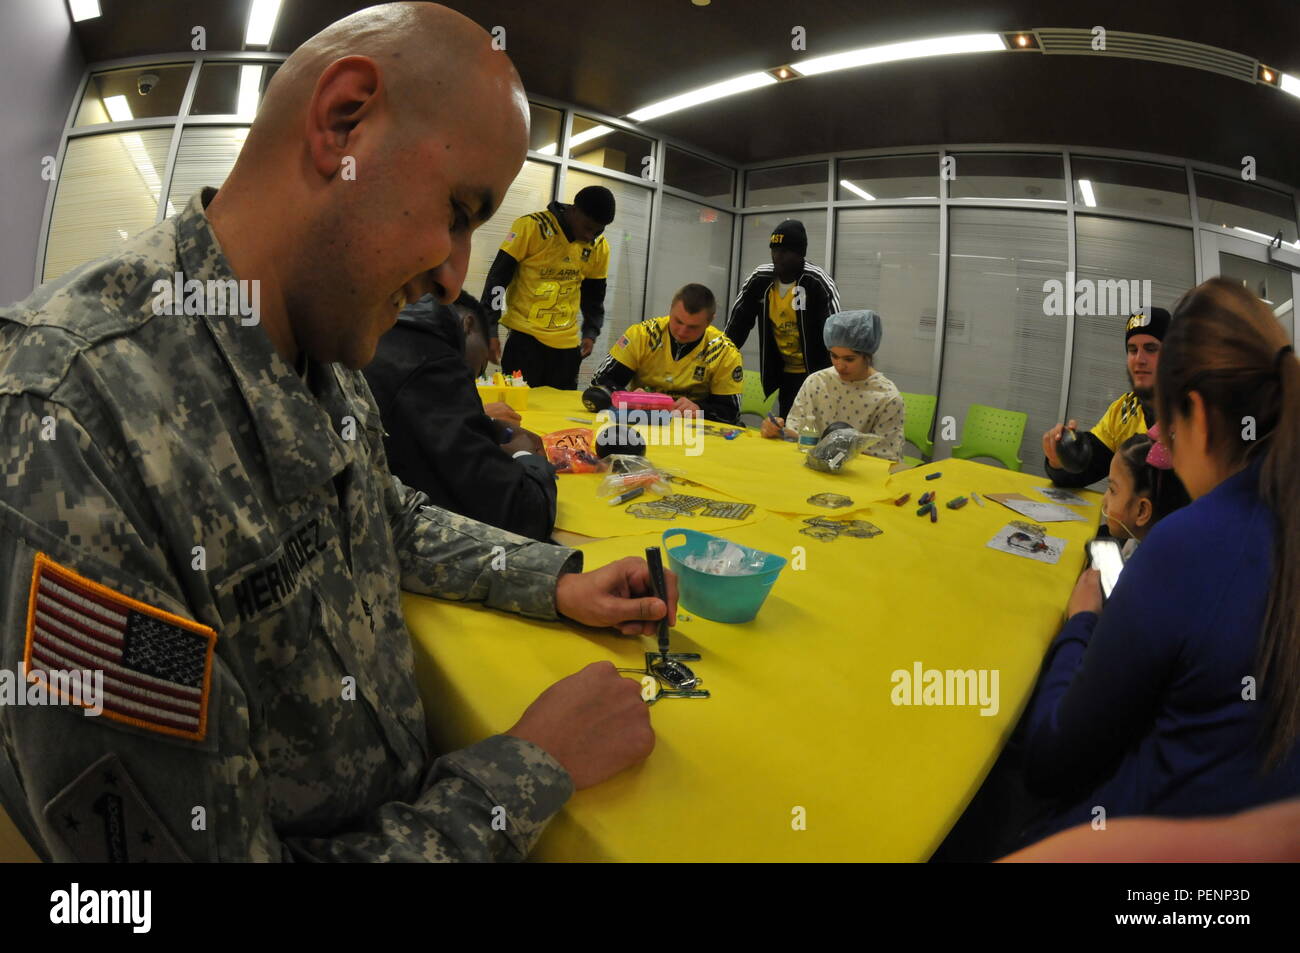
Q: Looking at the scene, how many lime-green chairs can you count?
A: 3